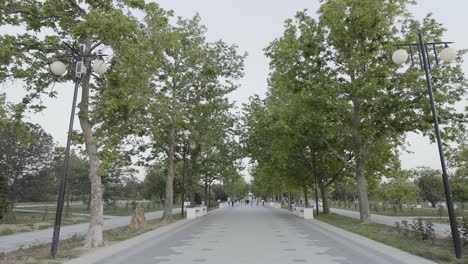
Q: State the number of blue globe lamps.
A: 0